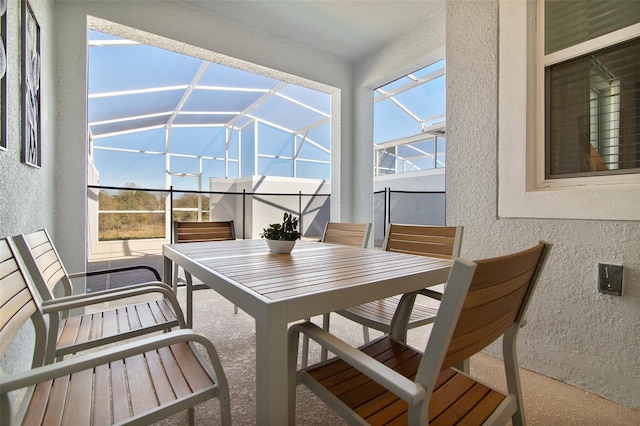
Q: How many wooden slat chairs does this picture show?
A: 6